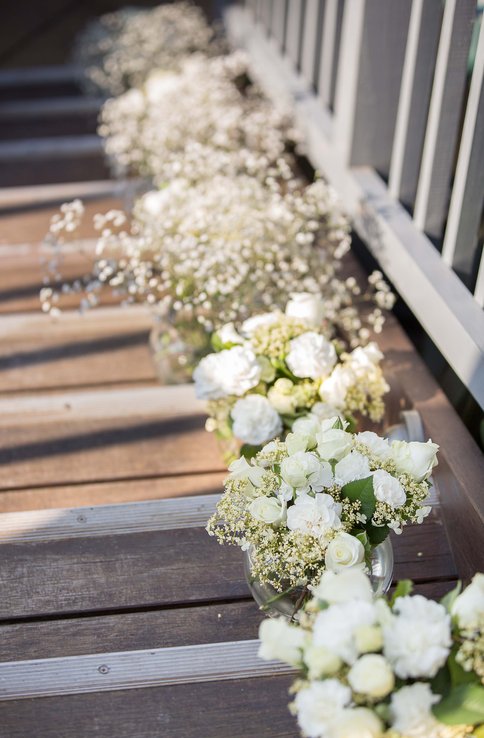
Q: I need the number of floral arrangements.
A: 6